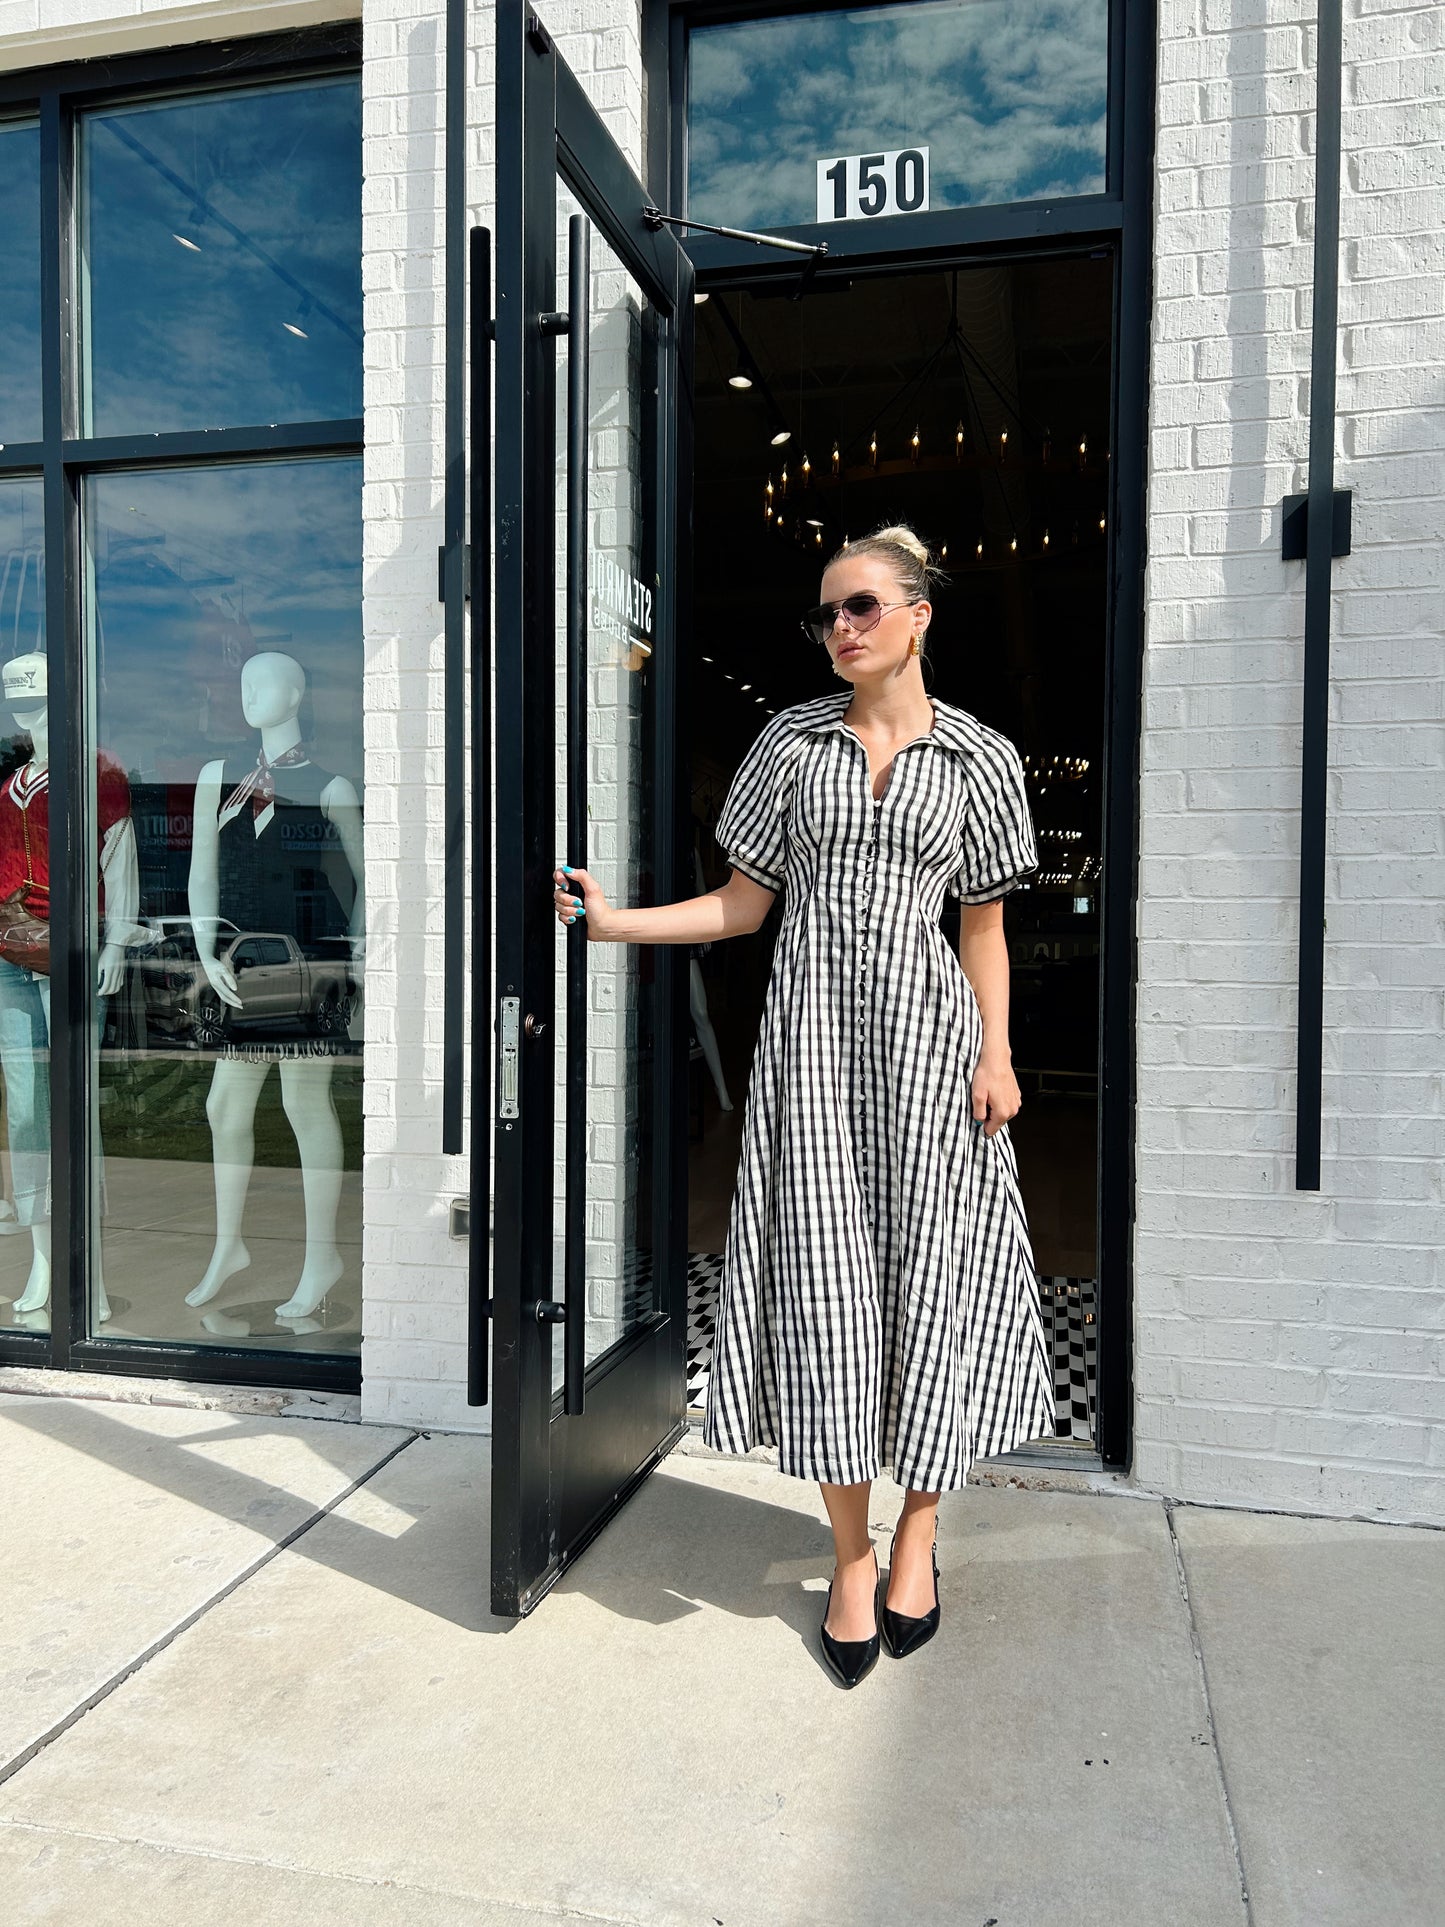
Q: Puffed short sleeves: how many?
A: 2